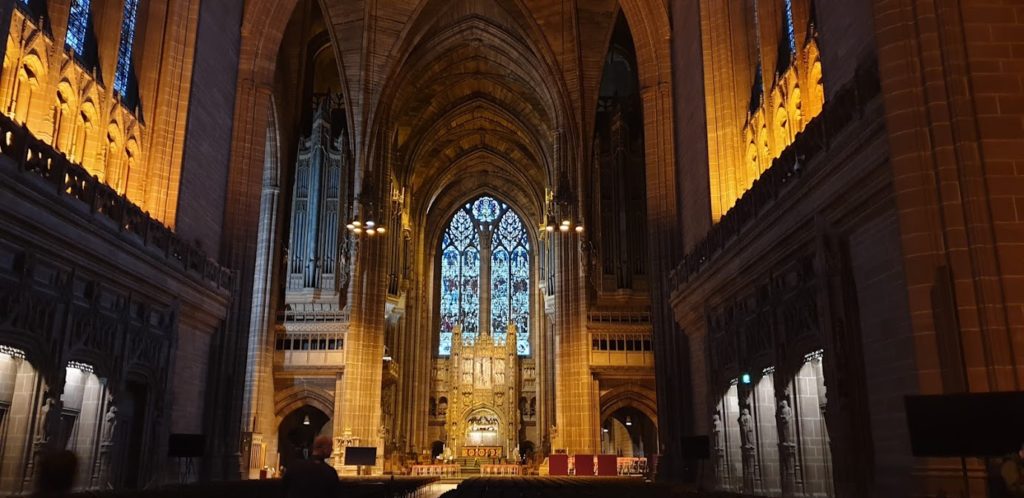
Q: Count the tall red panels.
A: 3